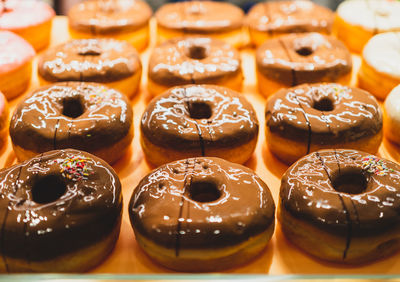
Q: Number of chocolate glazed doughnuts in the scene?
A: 12